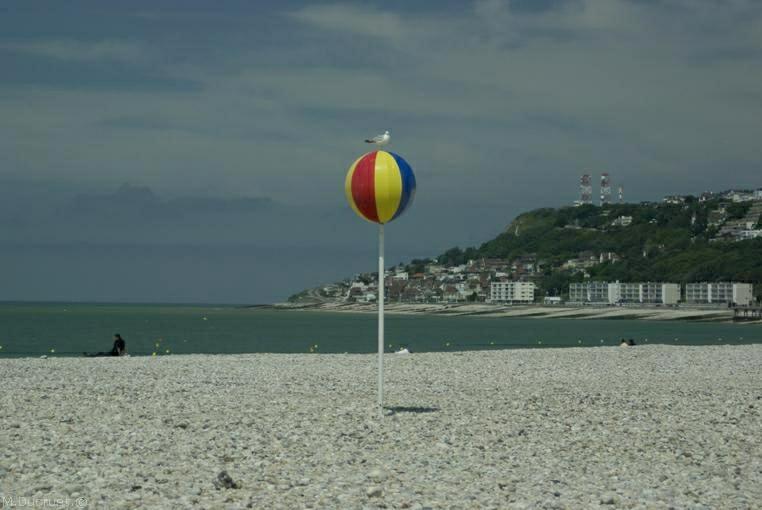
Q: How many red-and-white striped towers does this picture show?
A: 3